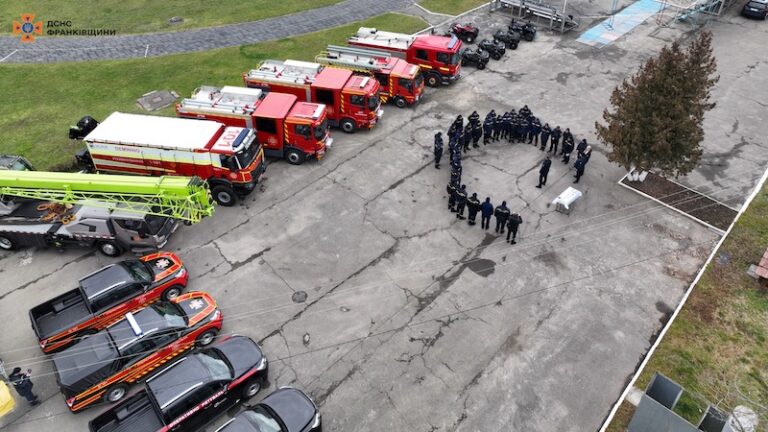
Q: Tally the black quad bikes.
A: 4